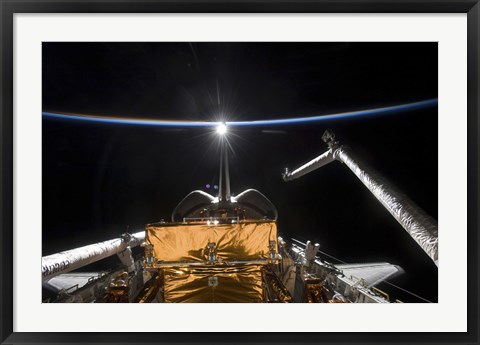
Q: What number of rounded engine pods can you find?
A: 2